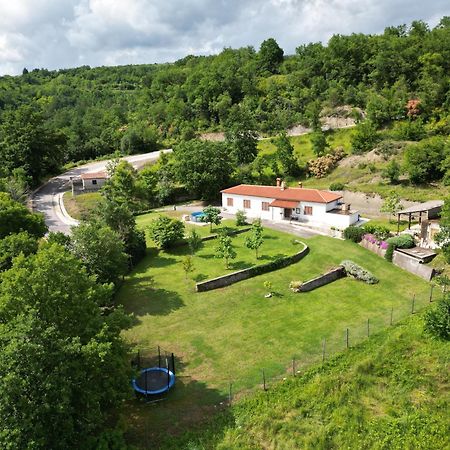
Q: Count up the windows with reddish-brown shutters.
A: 4